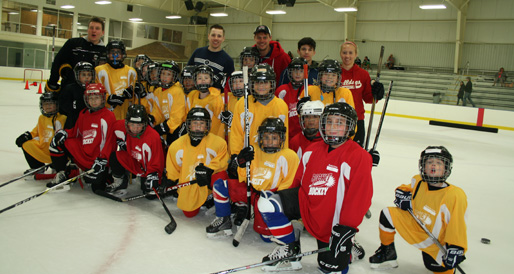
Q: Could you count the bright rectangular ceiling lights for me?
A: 8